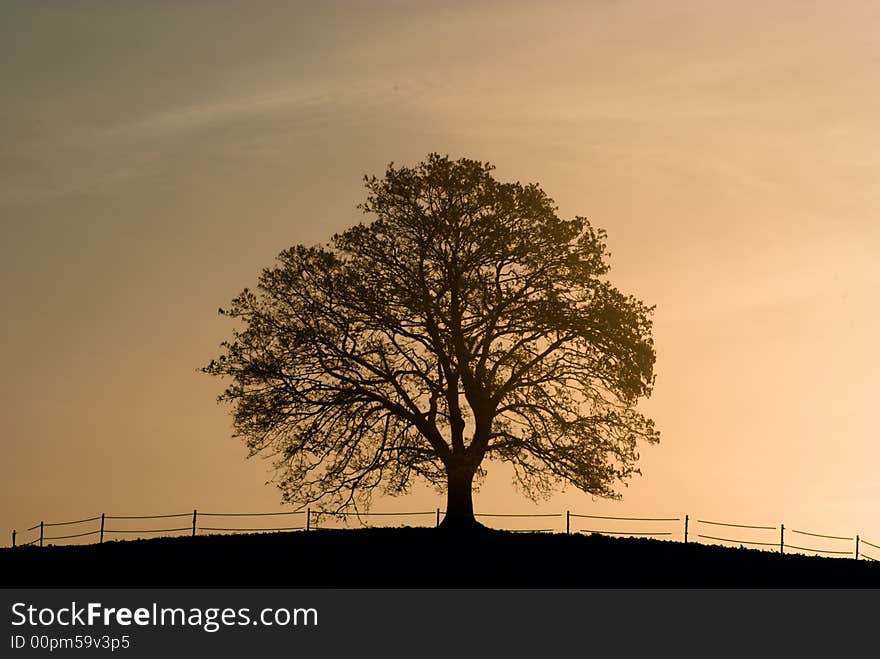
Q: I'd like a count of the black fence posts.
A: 10